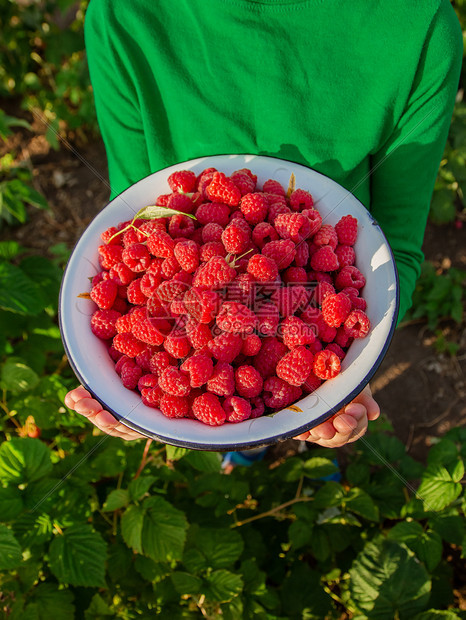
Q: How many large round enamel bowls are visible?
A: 1